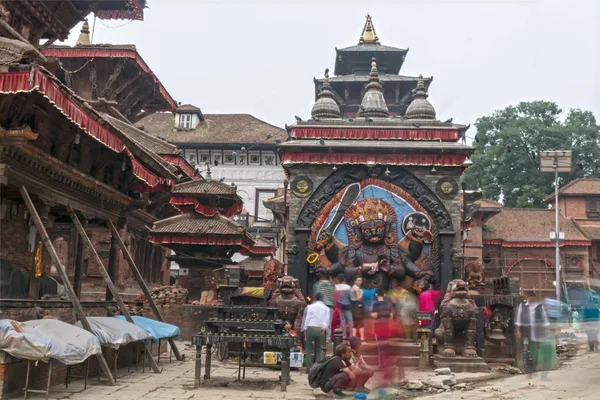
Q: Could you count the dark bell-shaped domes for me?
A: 3